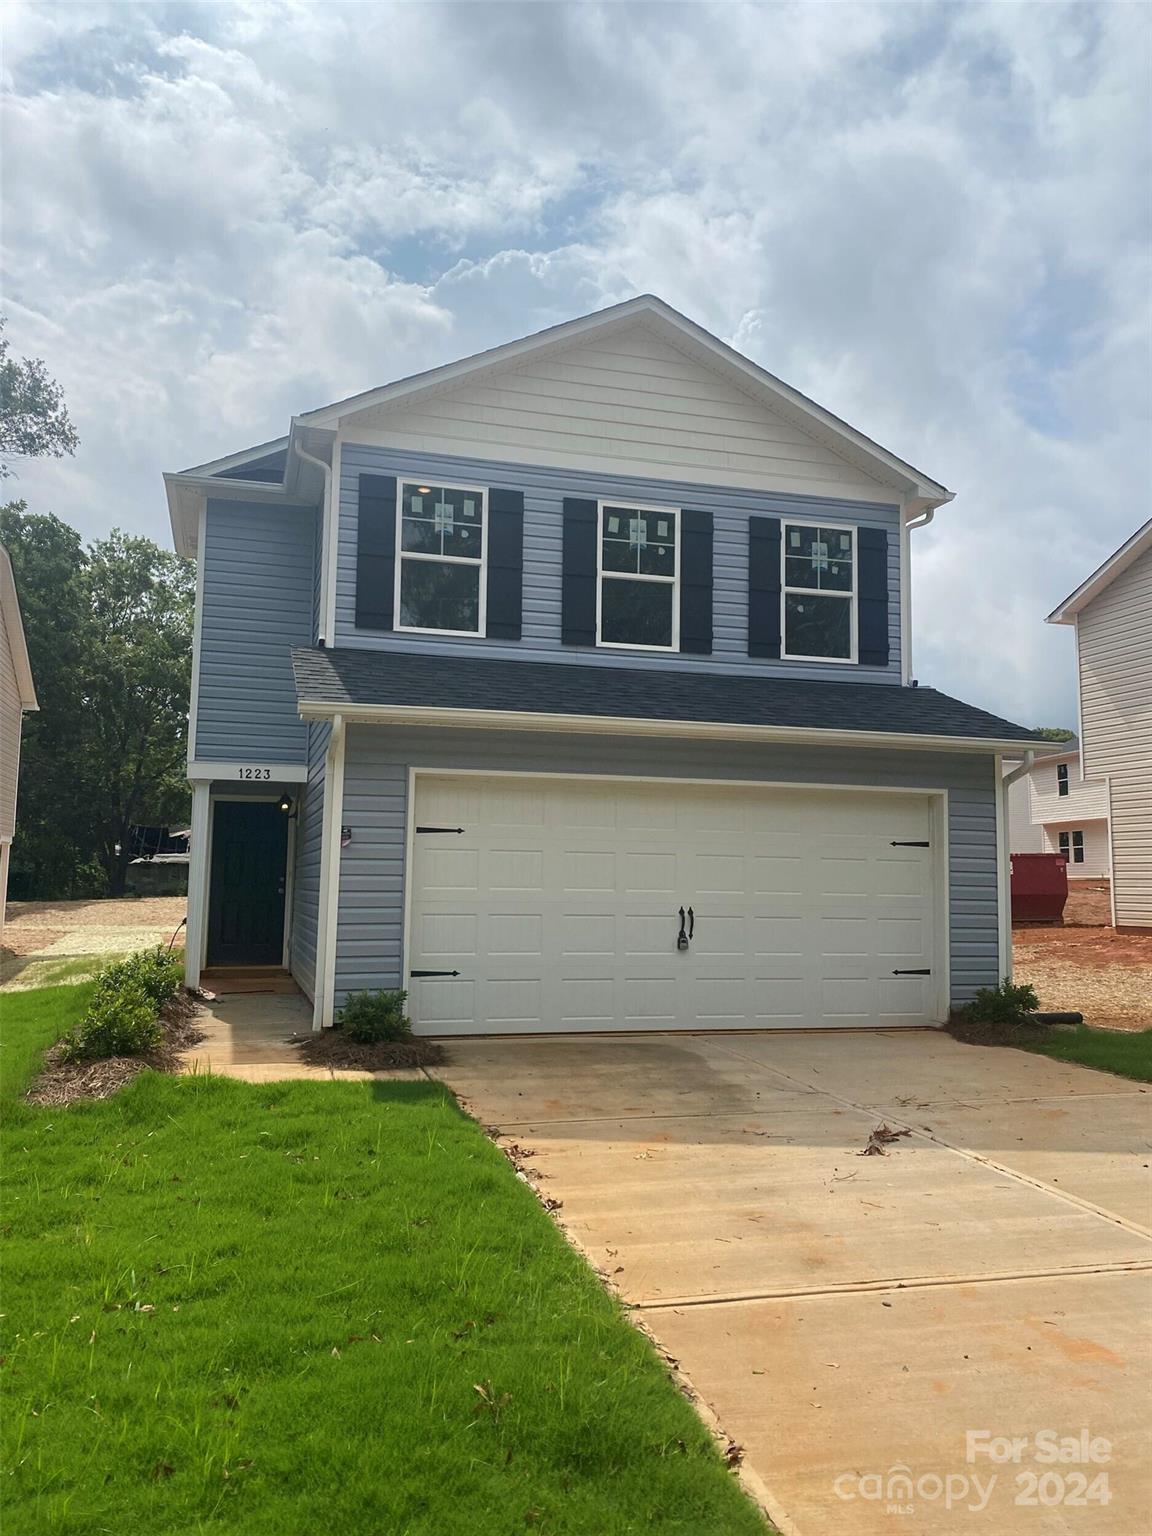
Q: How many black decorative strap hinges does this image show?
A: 4